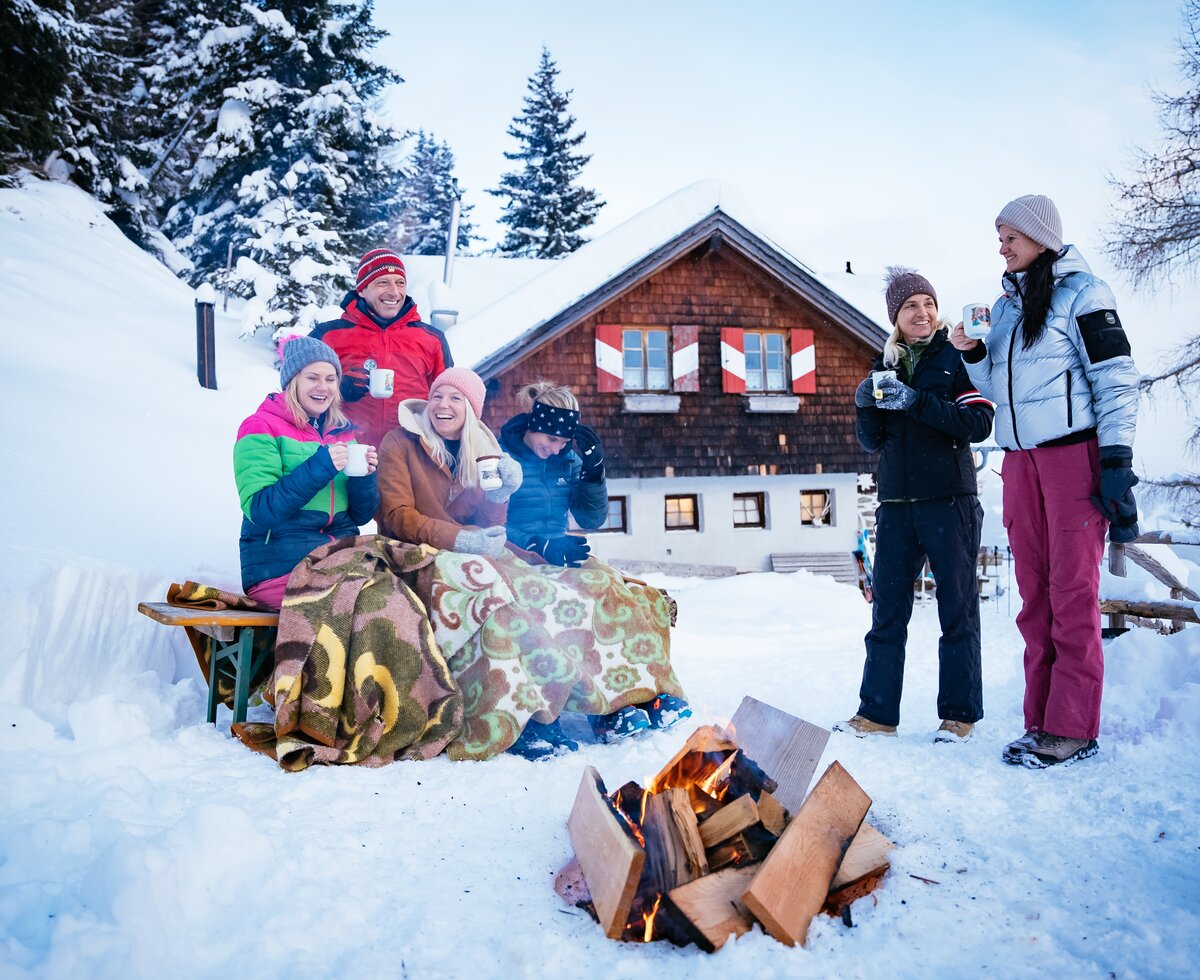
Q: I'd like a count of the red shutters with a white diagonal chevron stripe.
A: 4